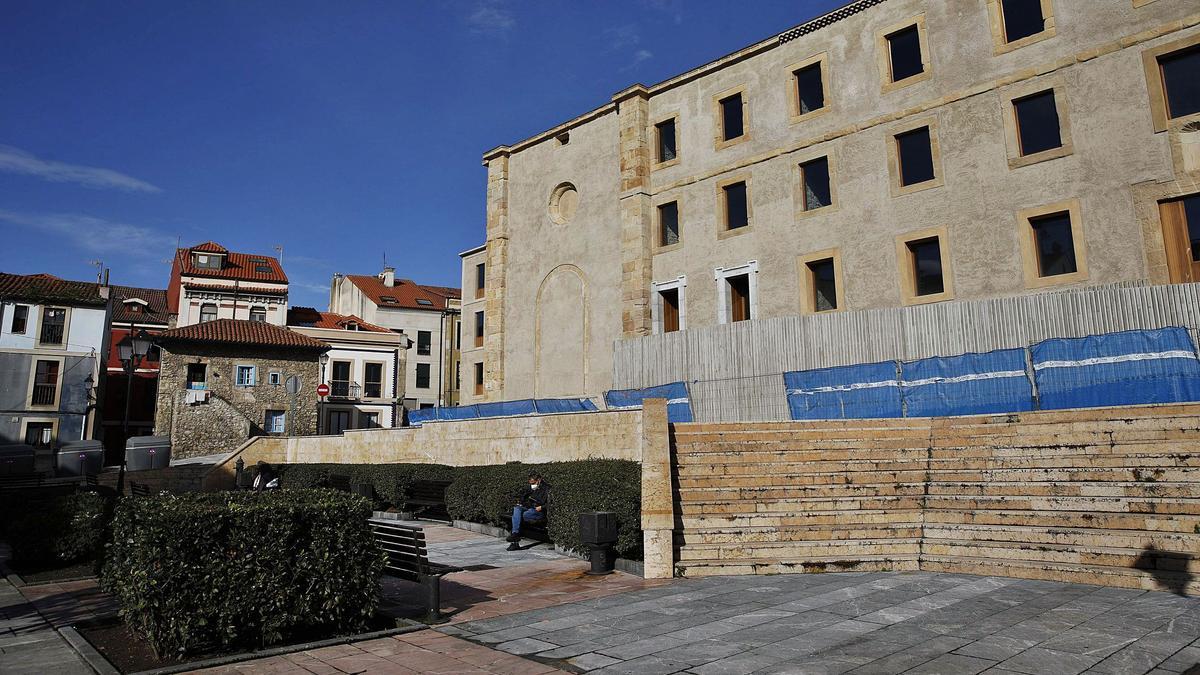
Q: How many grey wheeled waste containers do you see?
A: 3